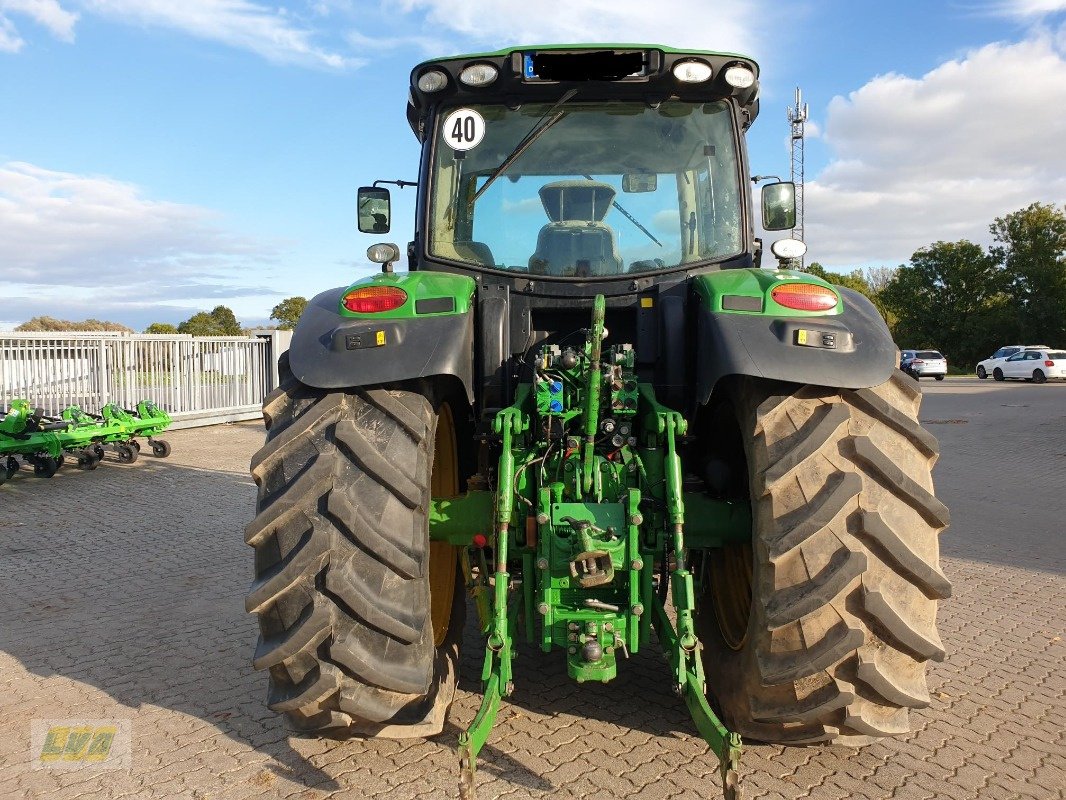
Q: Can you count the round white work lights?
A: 6